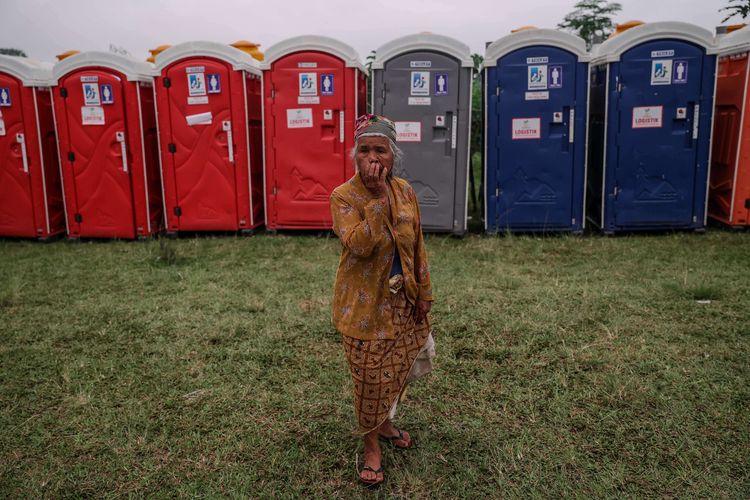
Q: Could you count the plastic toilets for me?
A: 8